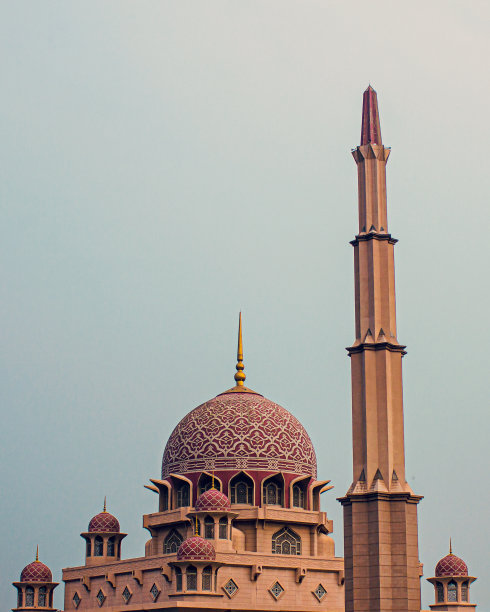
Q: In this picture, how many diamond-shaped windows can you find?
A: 7